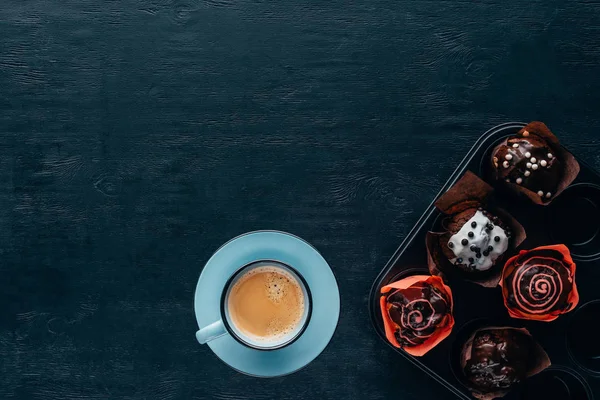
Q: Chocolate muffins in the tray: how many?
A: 5